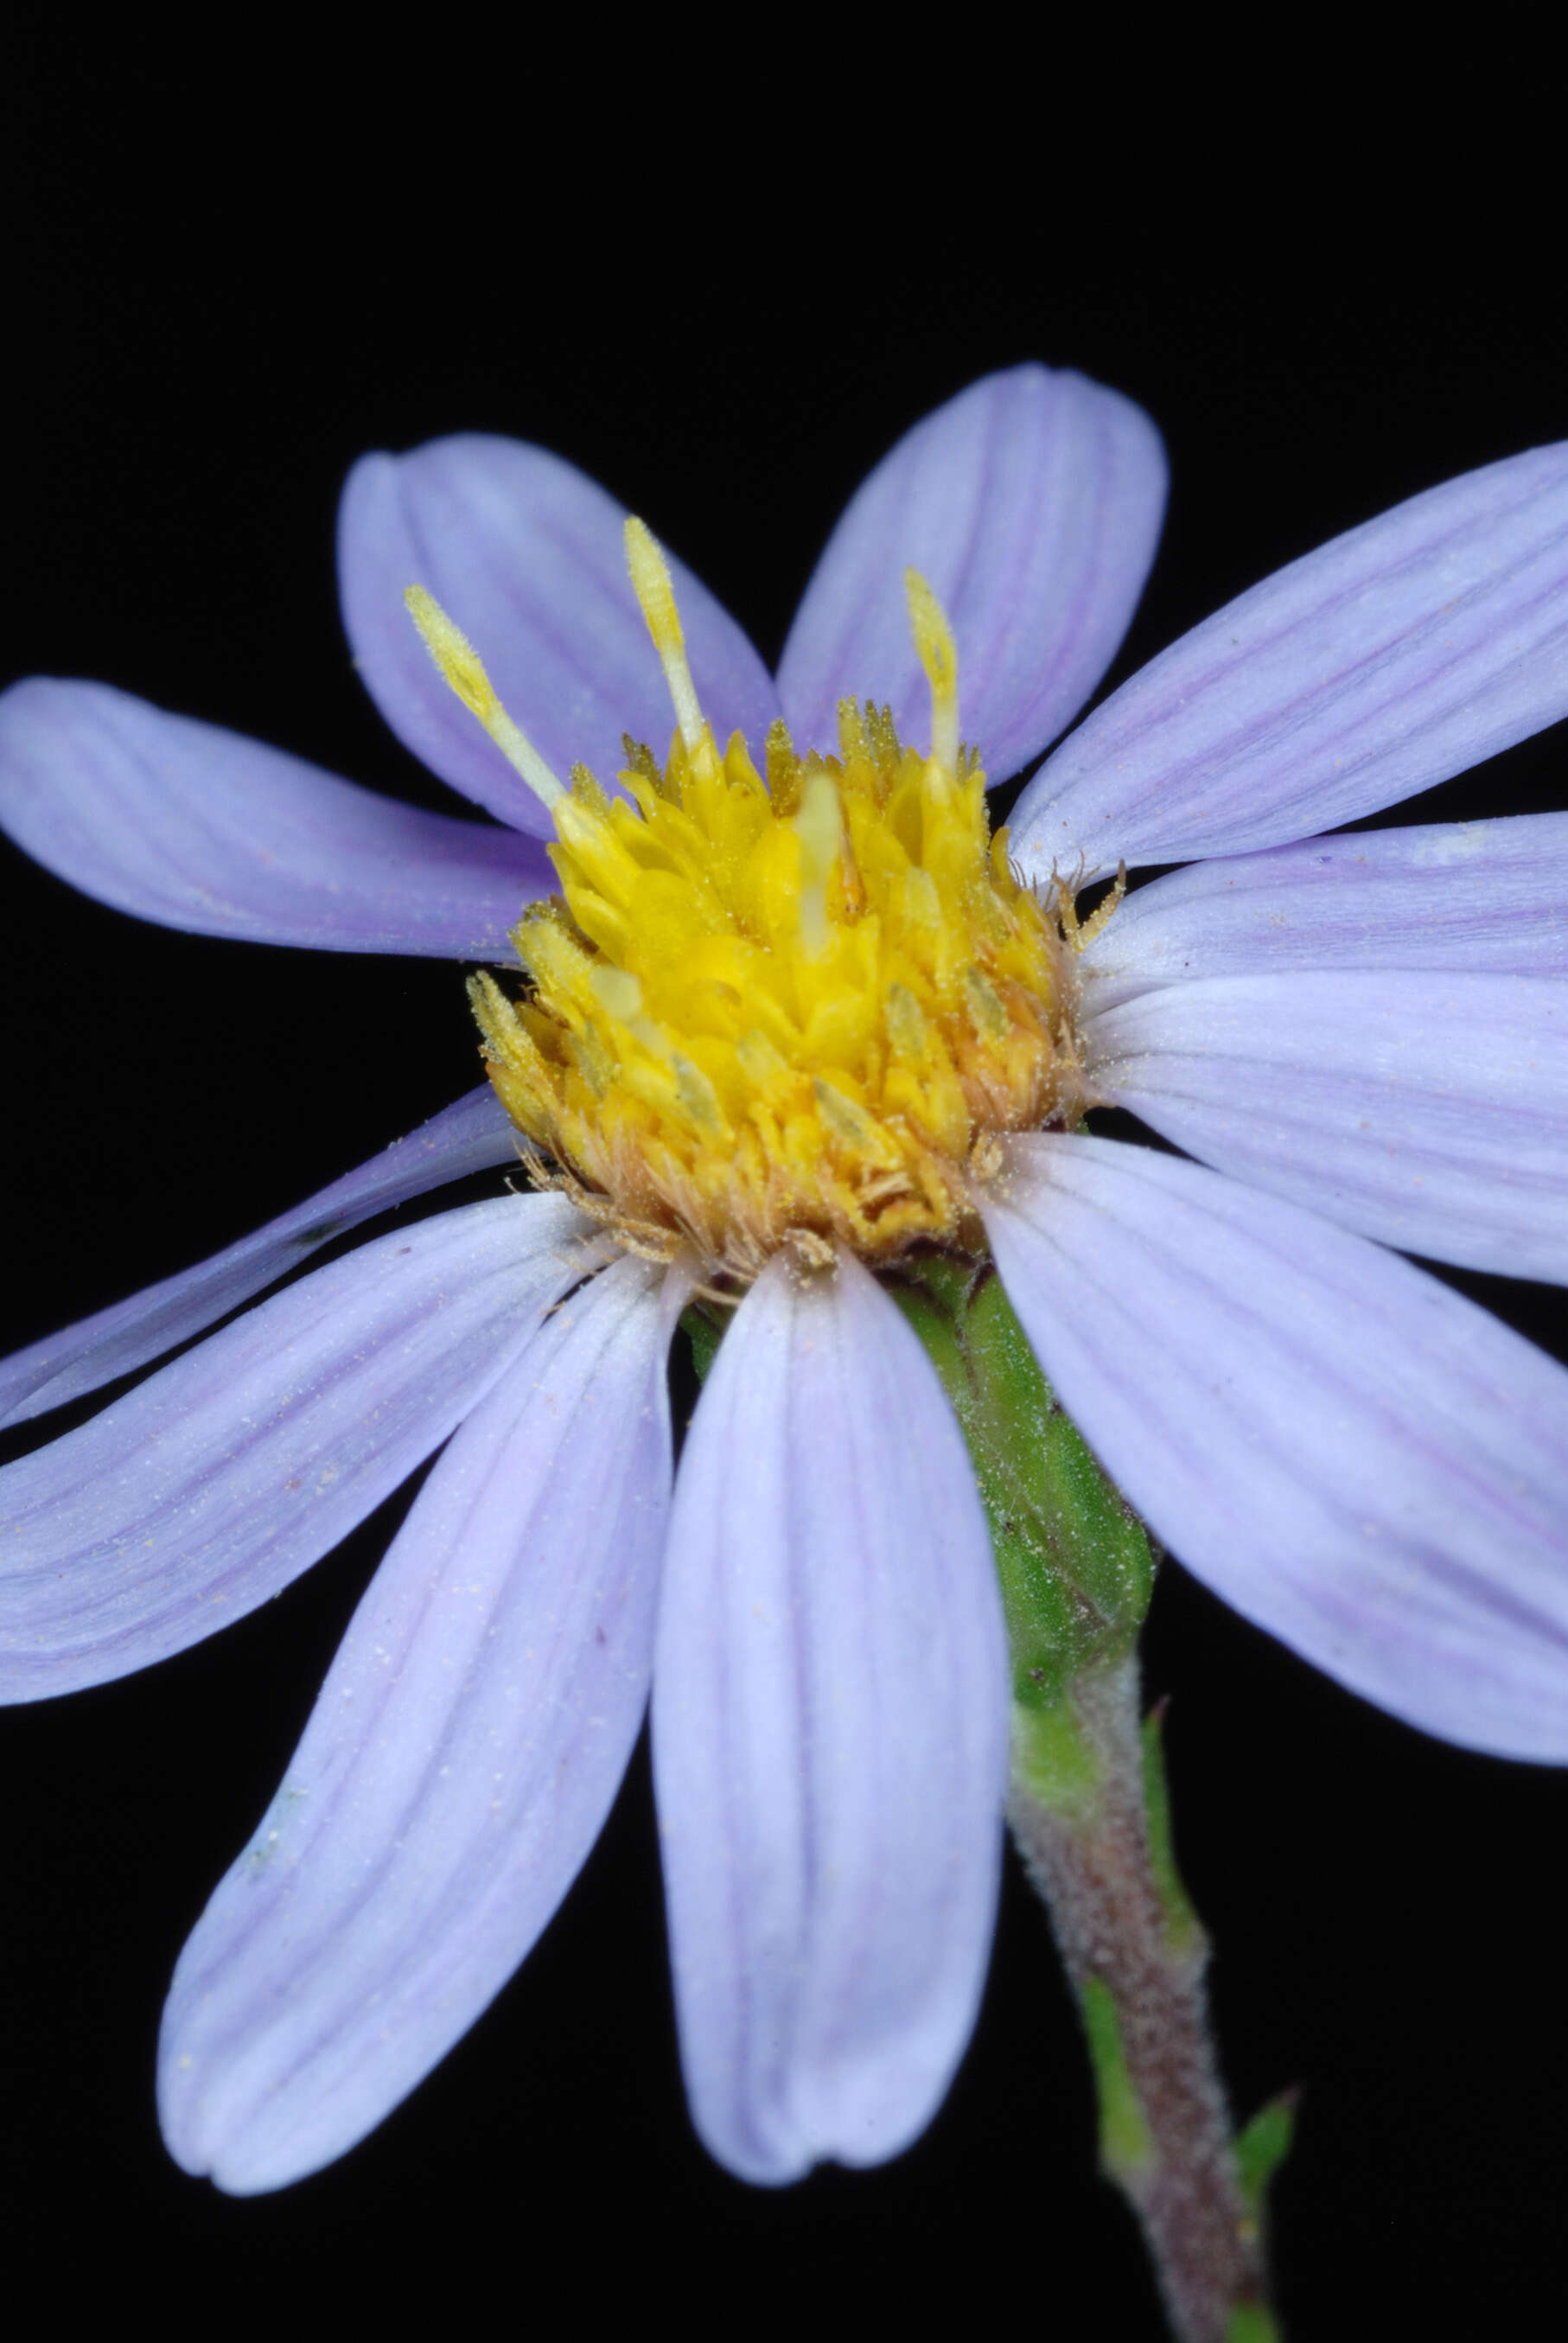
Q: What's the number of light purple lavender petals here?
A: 11